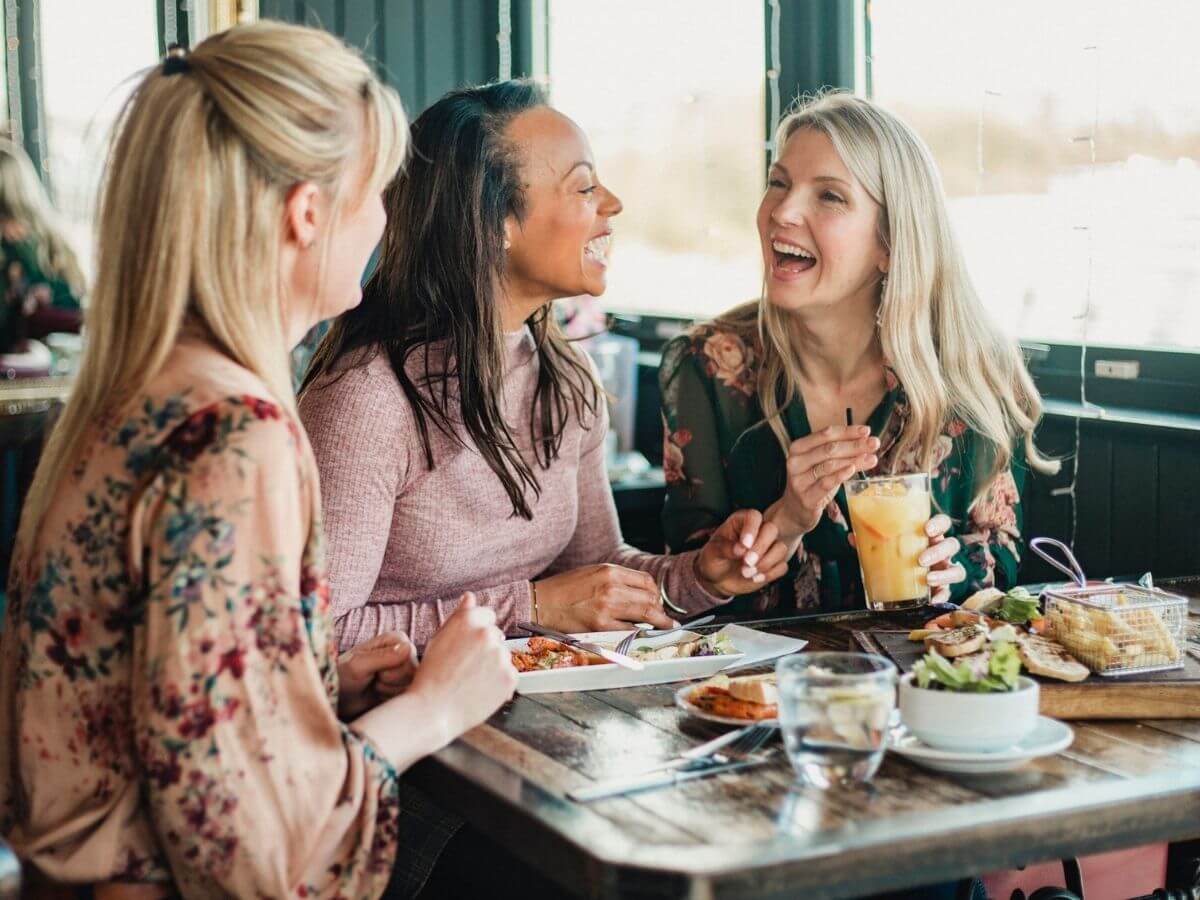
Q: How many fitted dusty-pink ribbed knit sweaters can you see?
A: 1